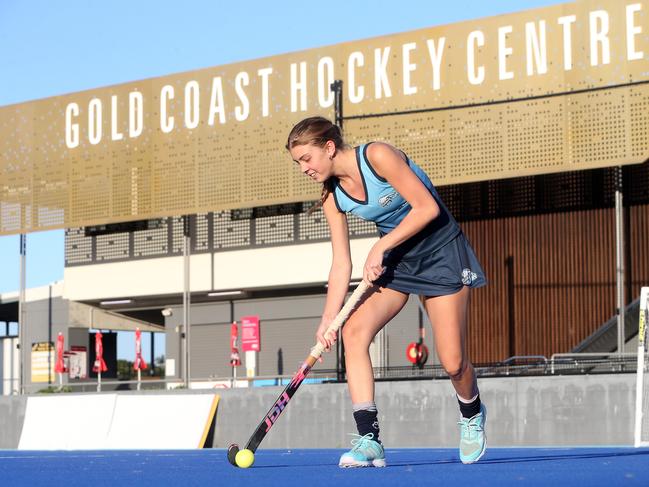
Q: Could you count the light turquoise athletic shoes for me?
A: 2